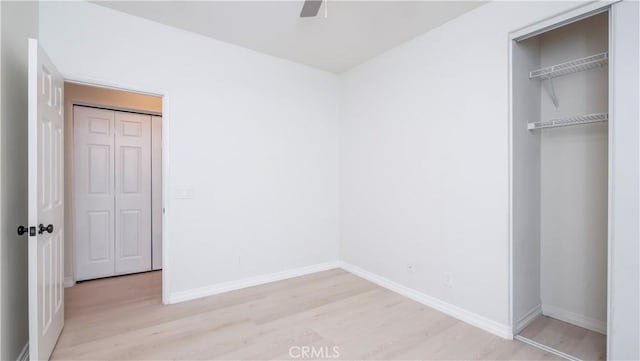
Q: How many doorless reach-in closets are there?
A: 1